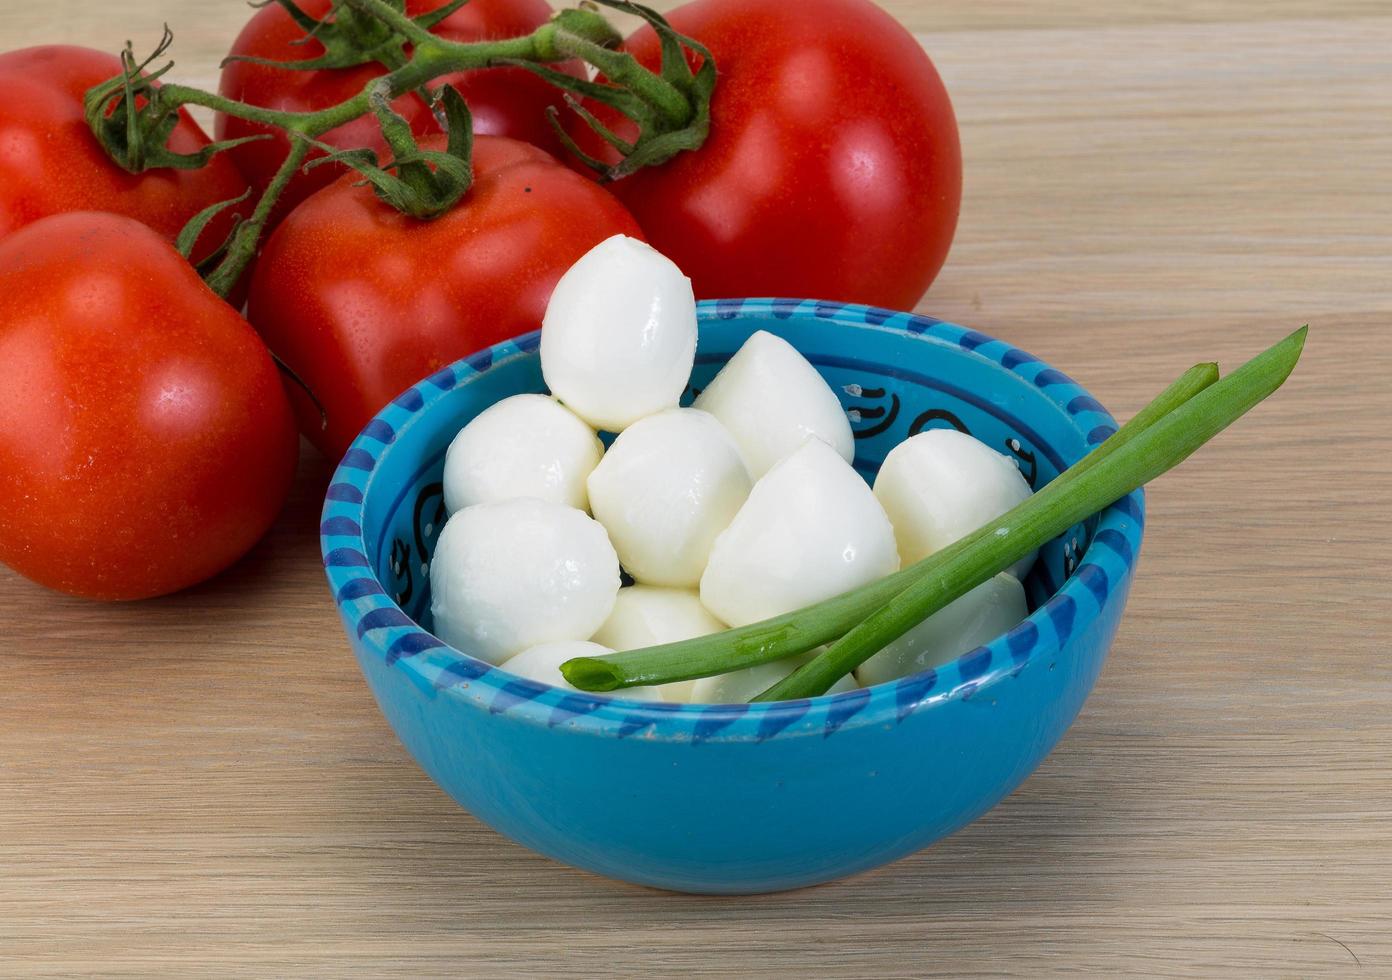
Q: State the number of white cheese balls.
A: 11